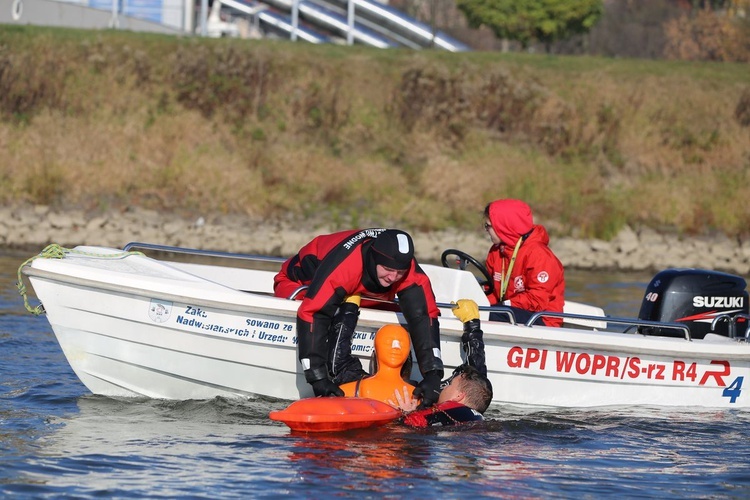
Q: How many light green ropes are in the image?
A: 1